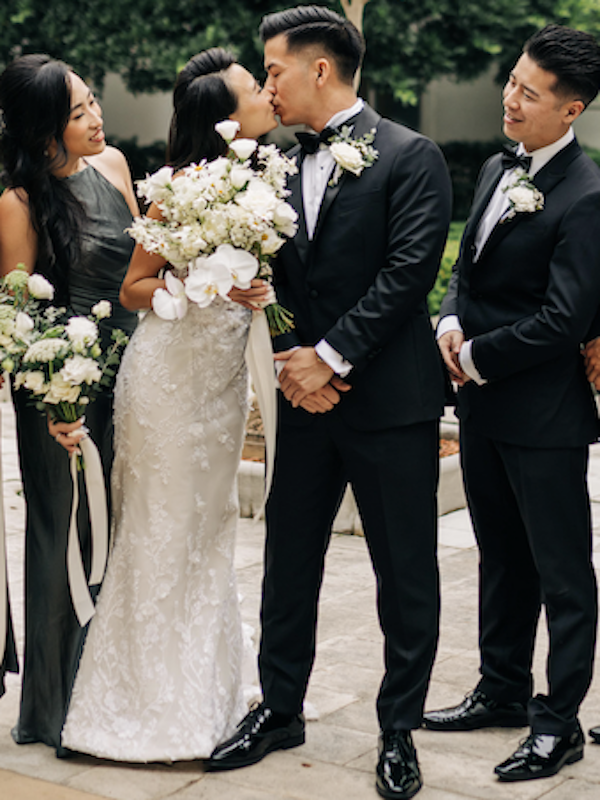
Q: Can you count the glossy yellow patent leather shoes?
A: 0